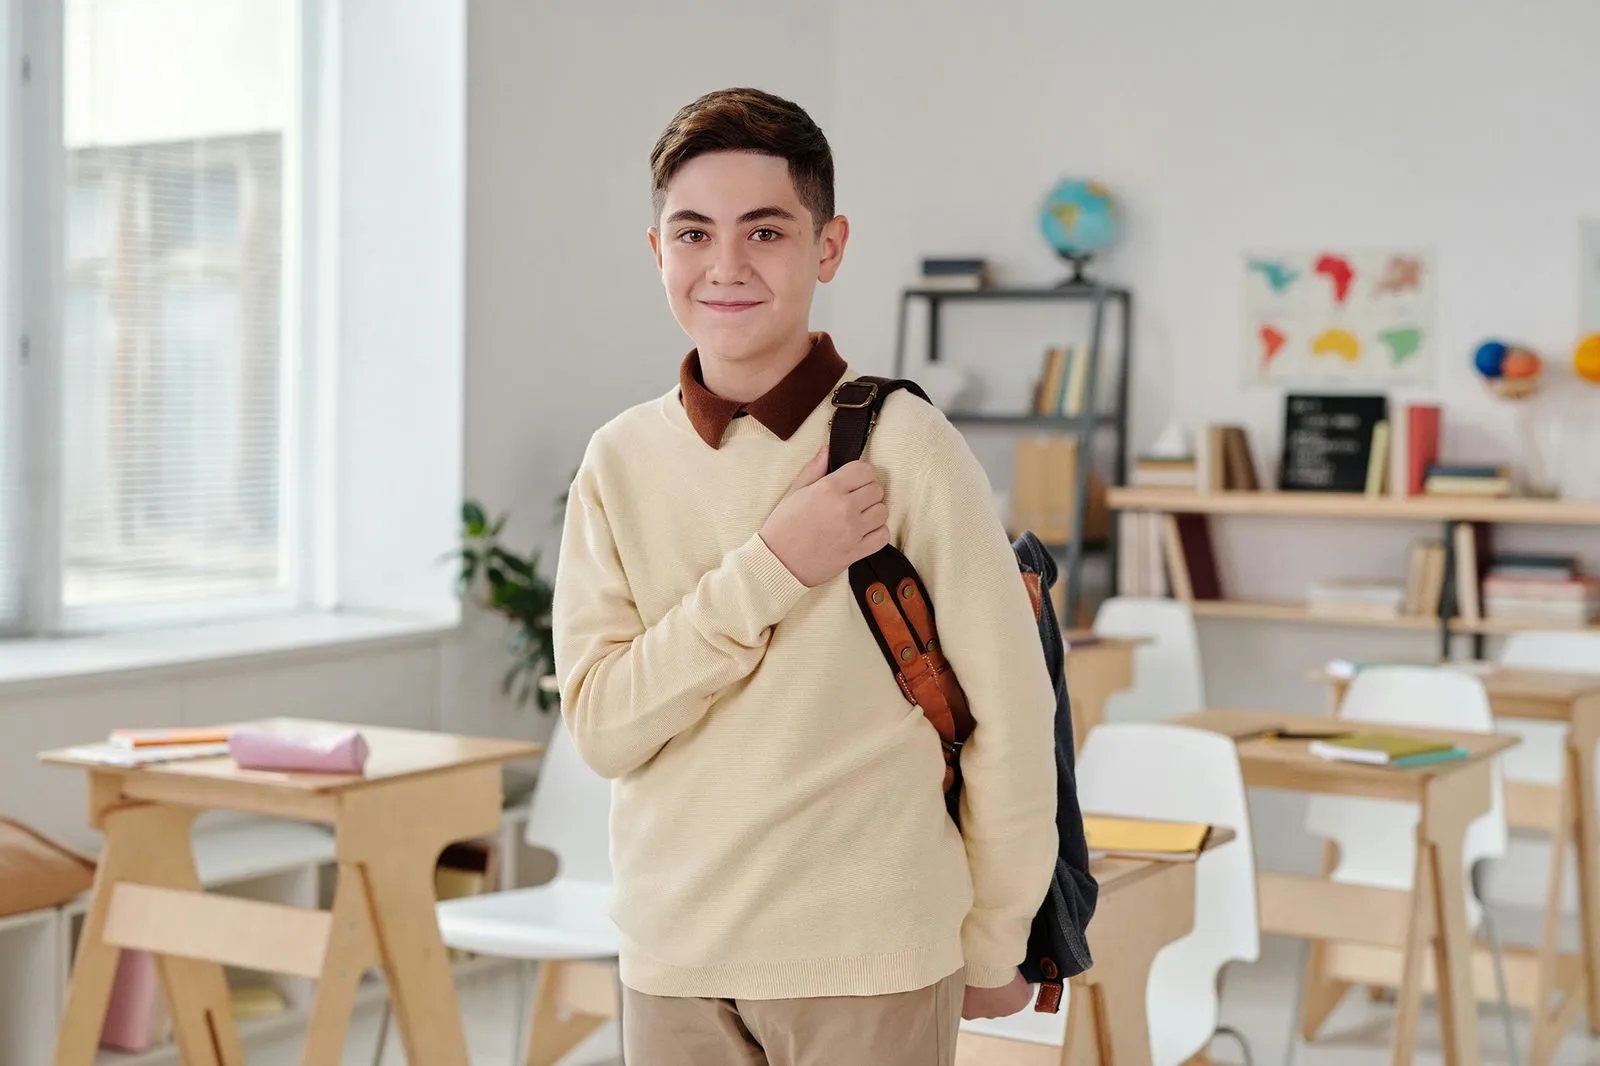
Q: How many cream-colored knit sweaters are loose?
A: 1